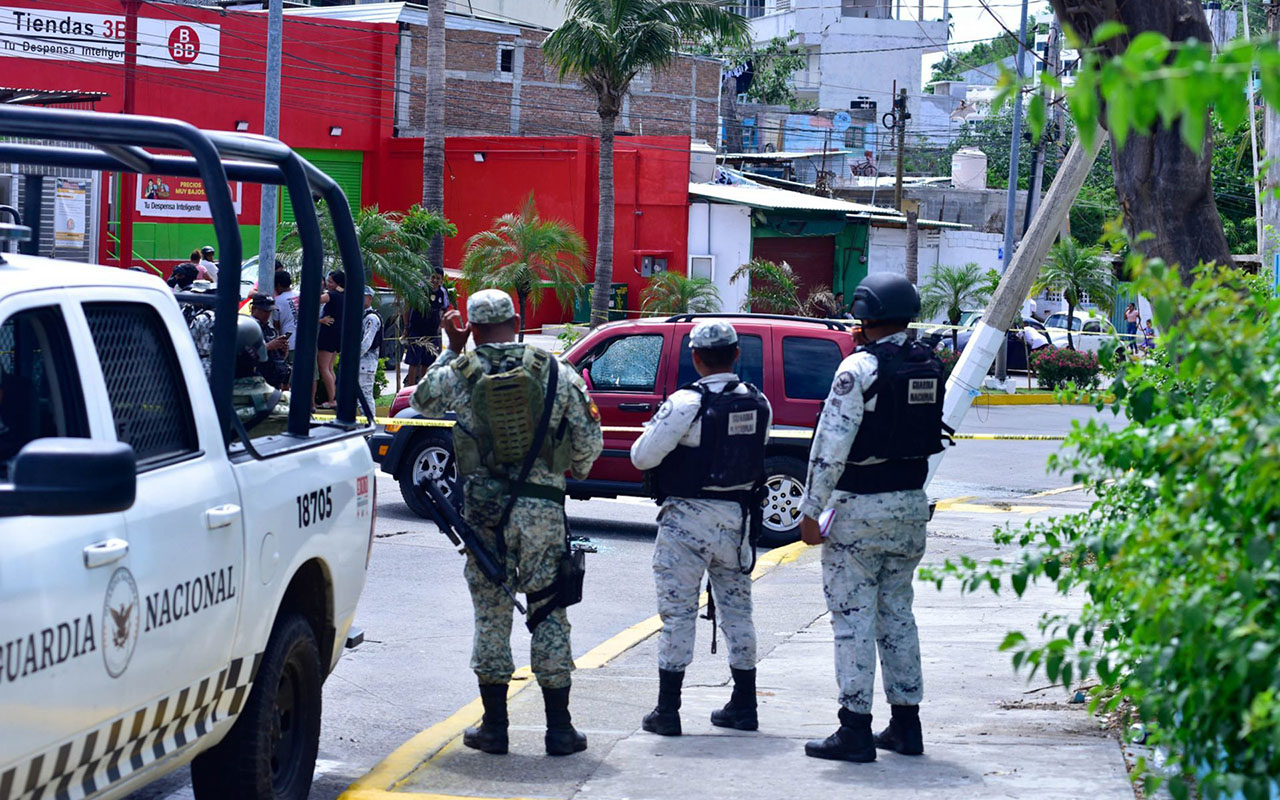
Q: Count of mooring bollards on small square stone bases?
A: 0